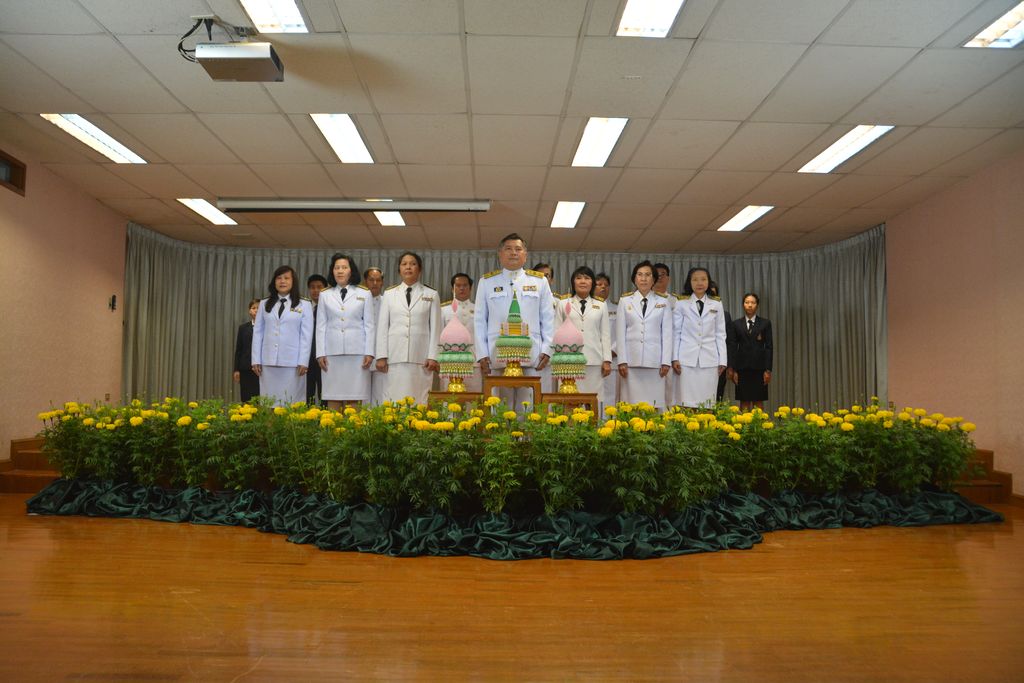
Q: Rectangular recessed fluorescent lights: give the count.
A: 11